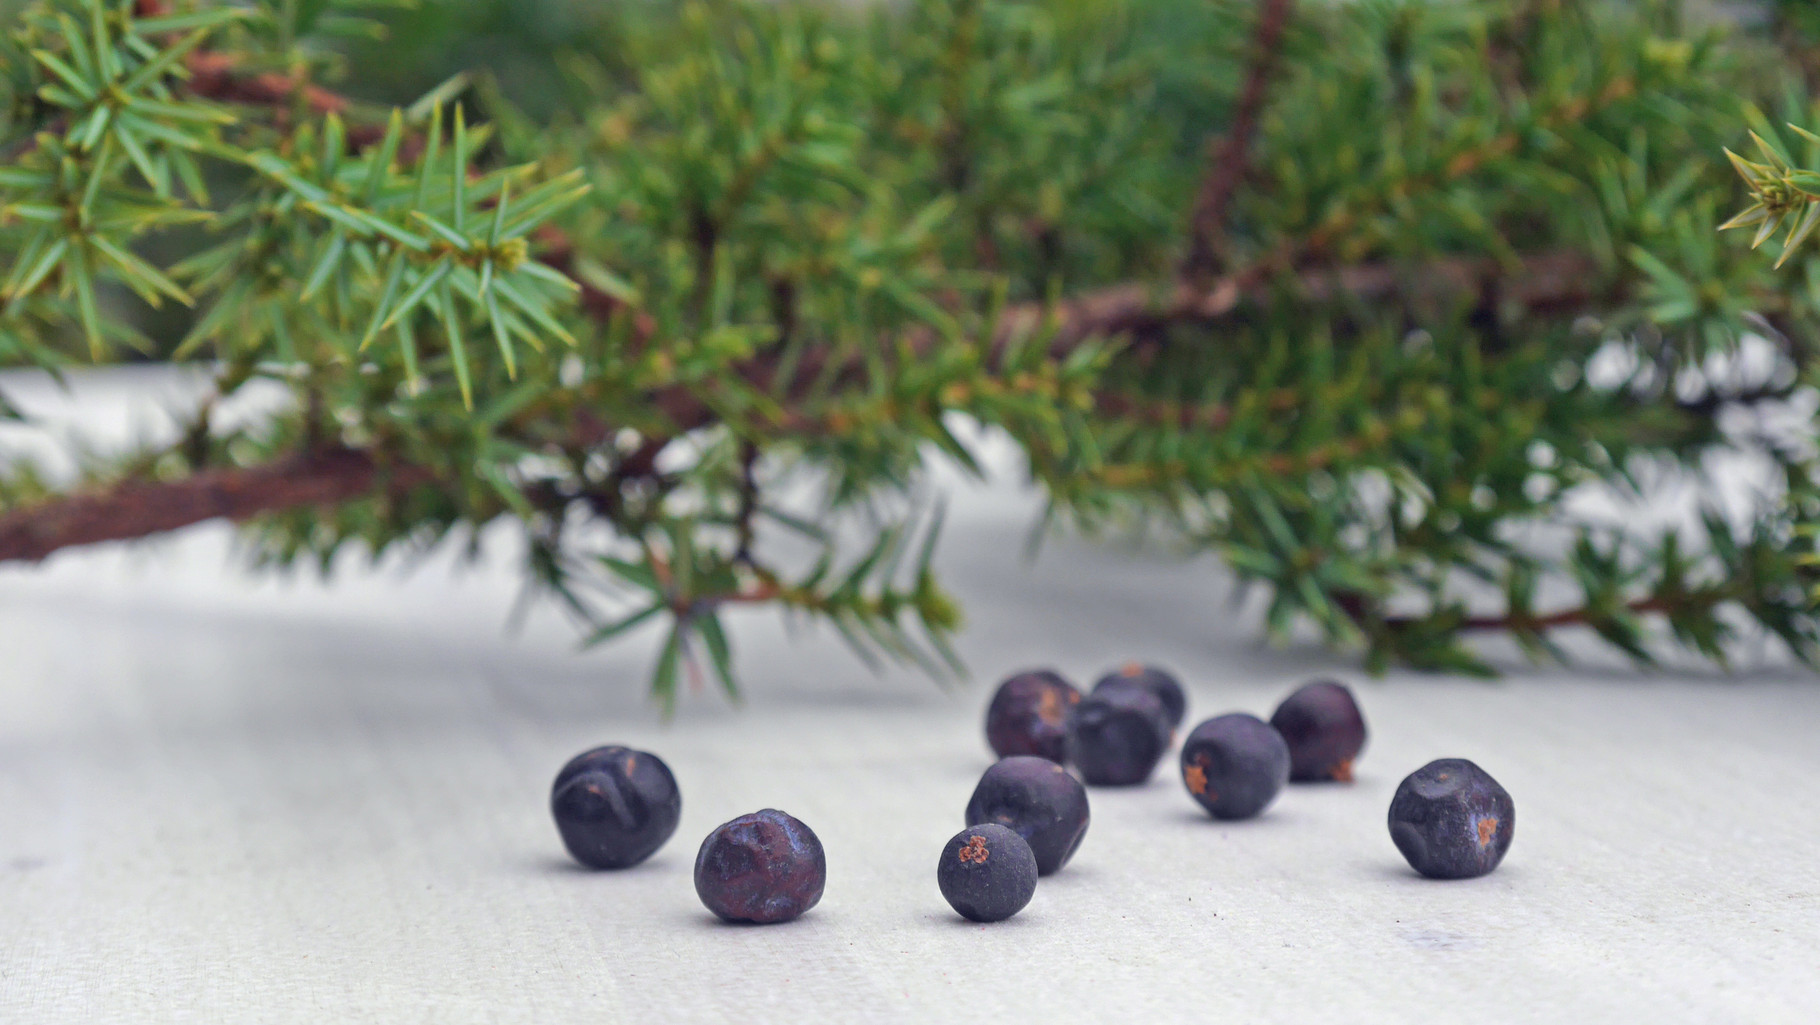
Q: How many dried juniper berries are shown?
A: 10